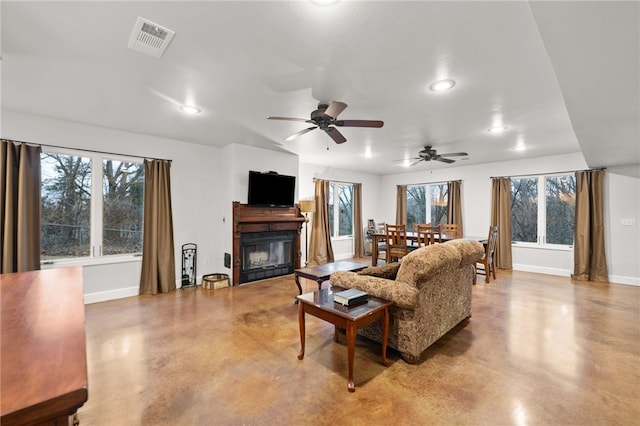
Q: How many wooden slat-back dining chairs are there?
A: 6